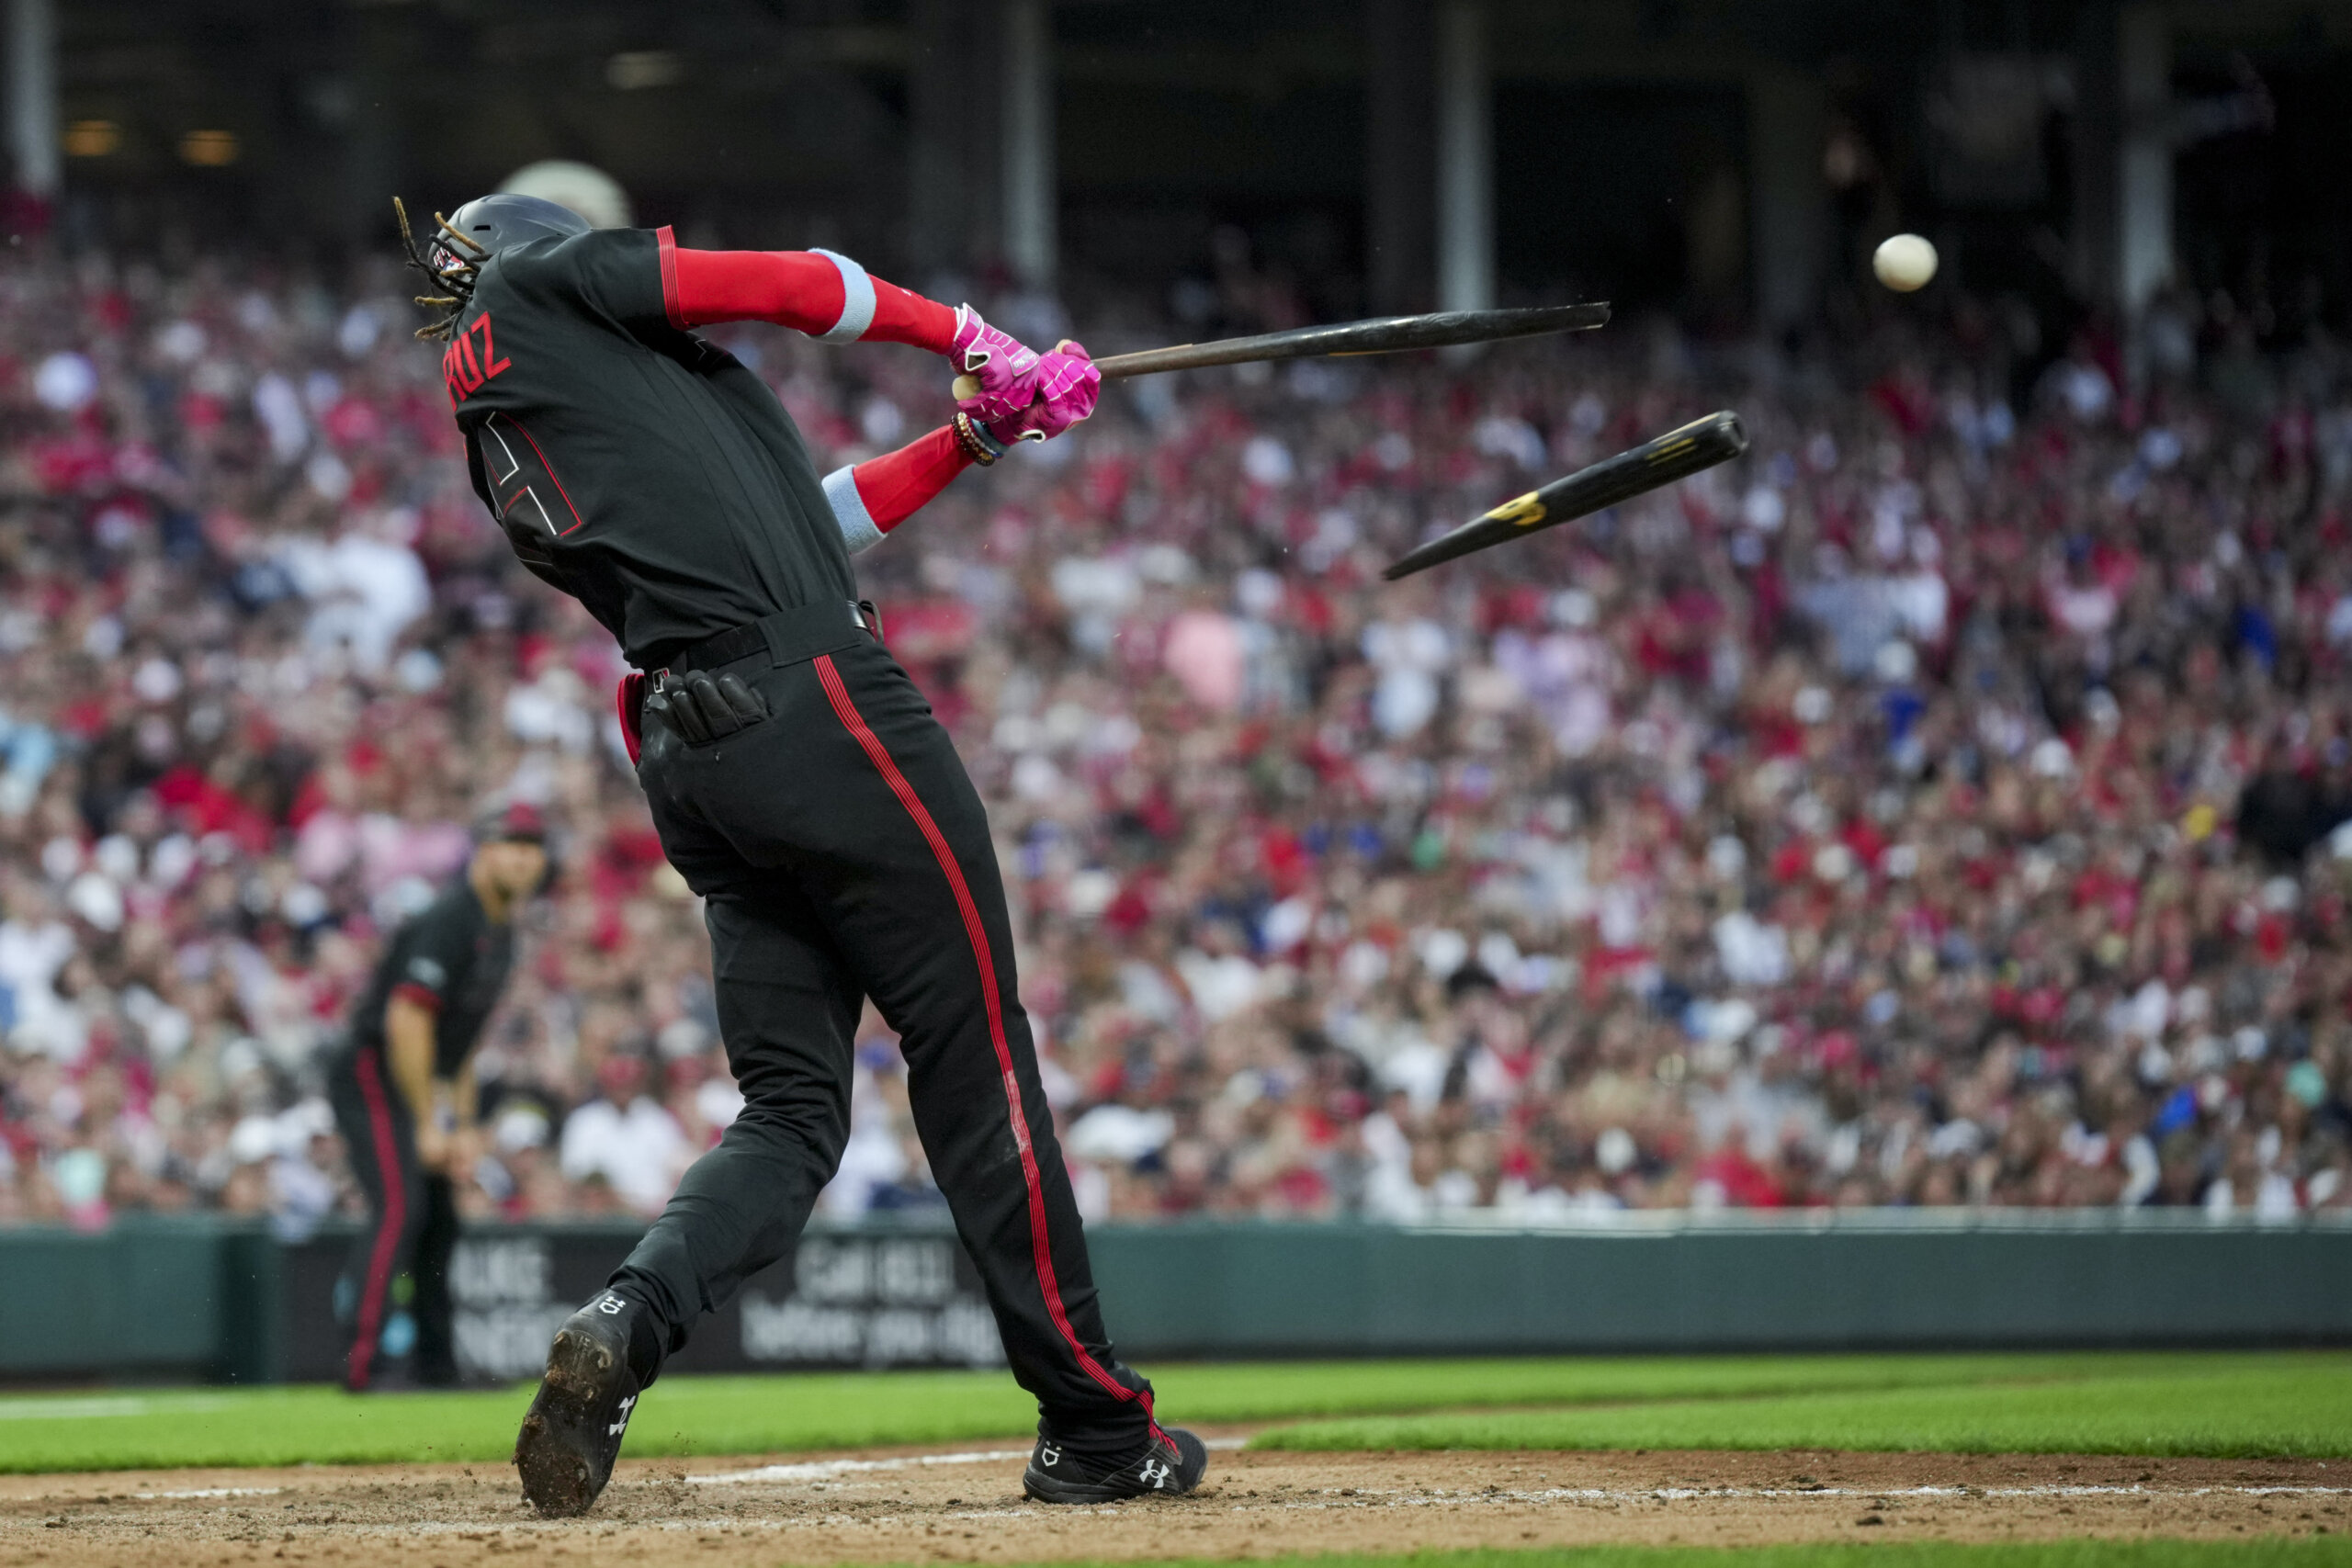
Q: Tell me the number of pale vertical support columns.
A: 4